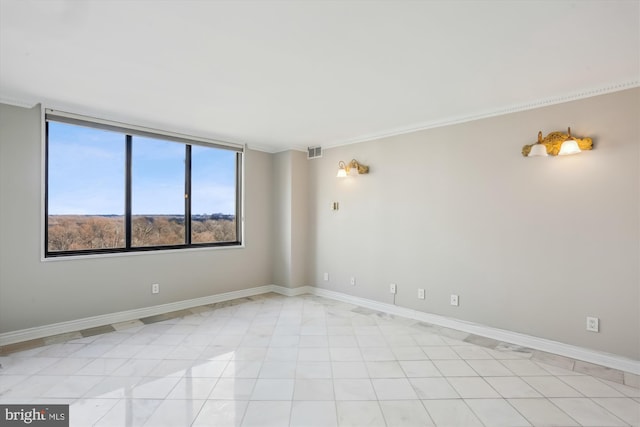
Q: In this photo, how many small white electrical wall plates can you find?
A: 7